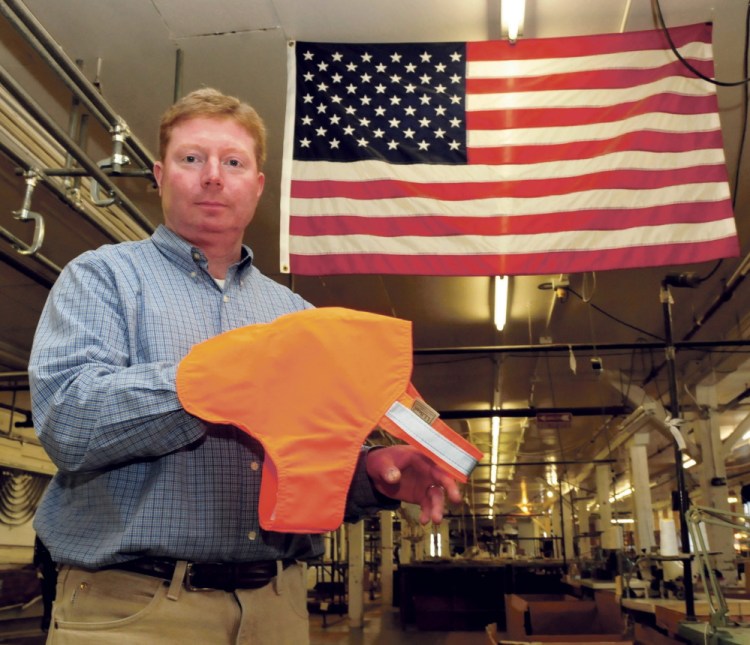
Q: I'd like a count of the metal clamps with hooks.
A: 2